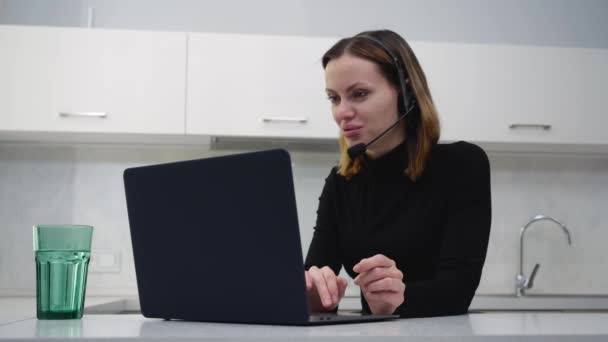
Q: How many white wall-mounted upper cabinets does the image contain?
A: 3